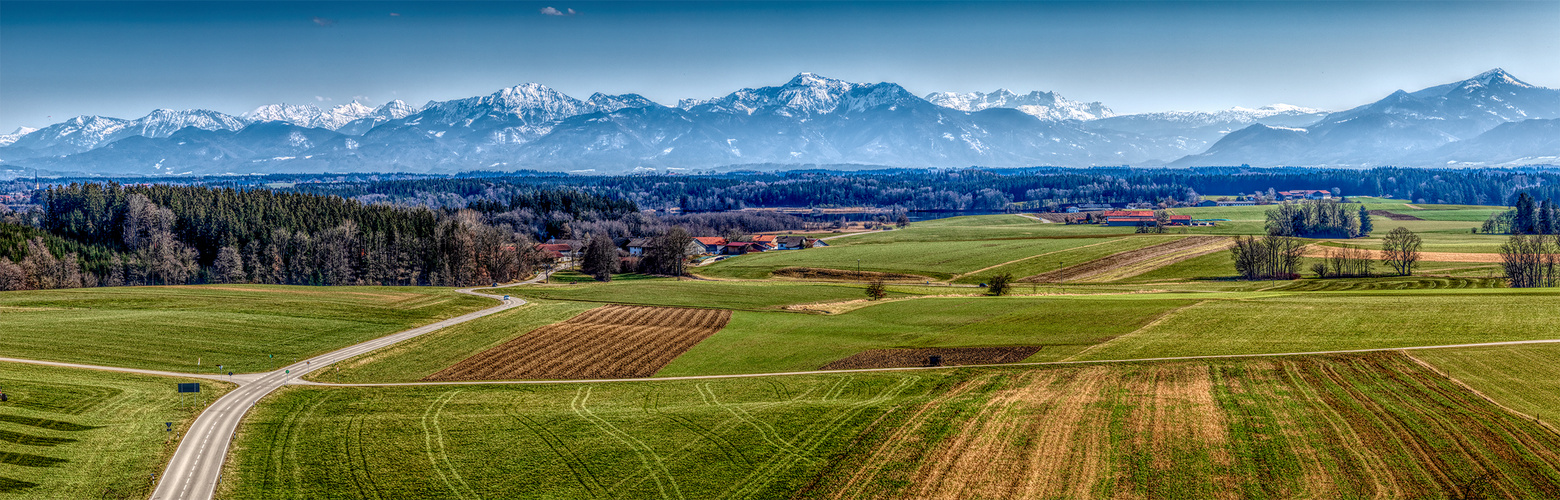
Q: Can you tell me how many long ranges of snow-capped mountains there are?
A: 1